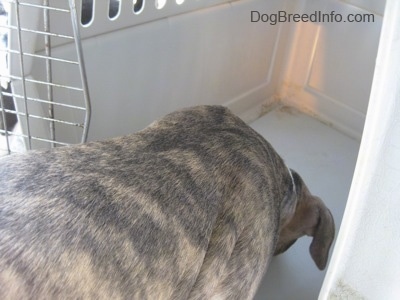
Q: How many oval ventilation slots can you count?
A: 5